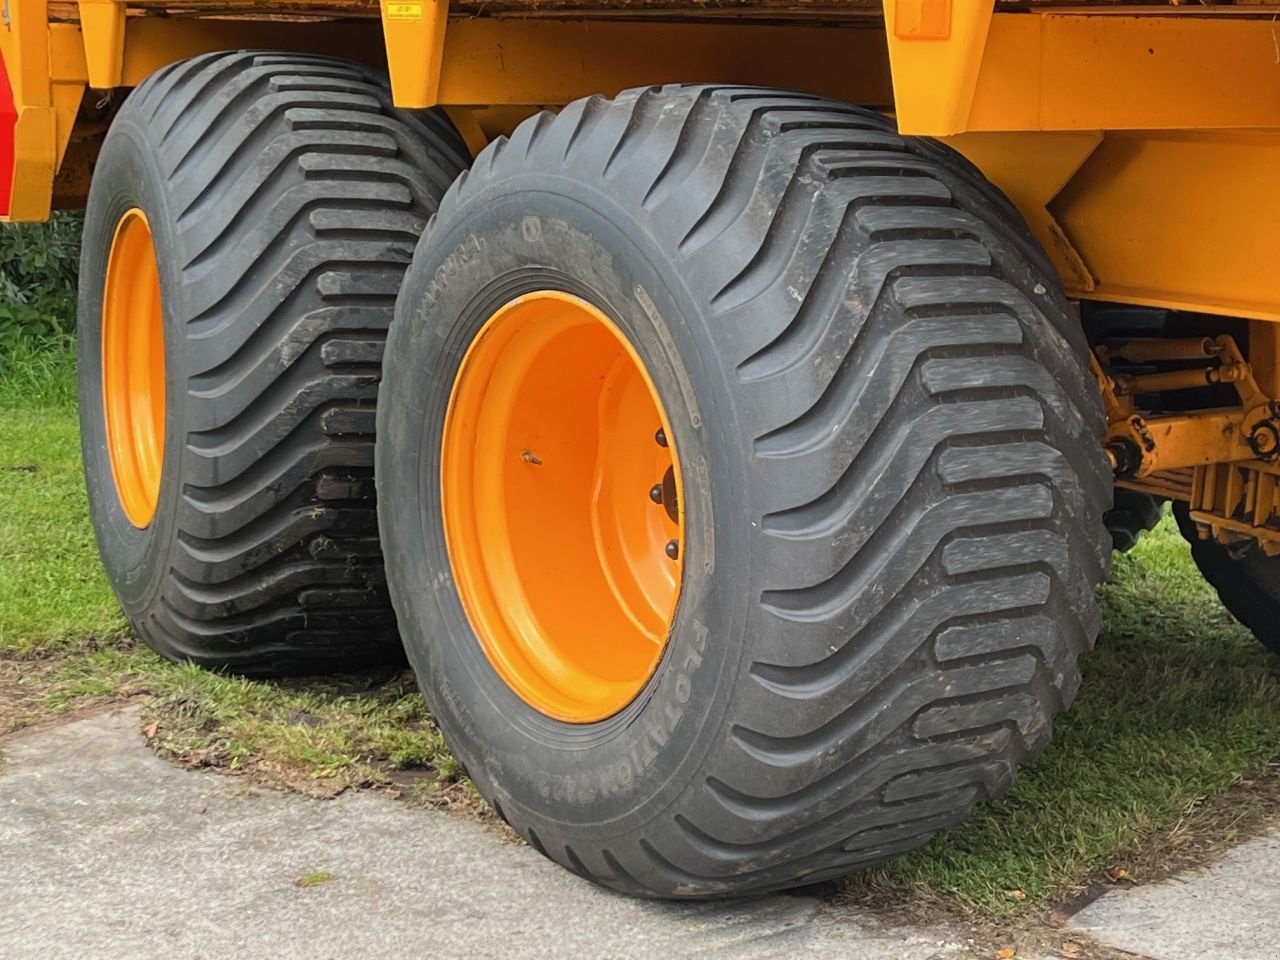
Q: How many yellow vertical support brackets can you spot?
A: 3